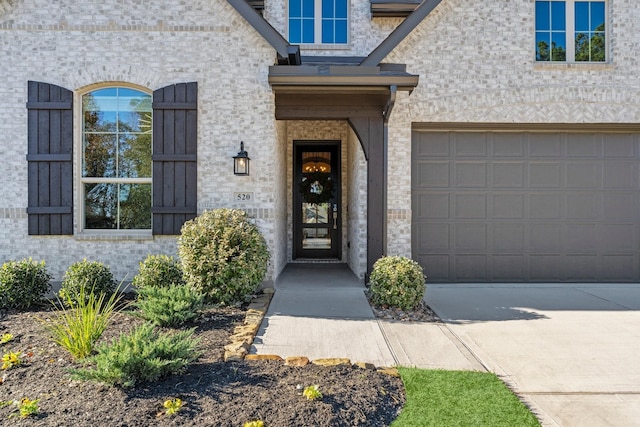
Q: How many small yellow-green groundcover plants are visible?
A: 6